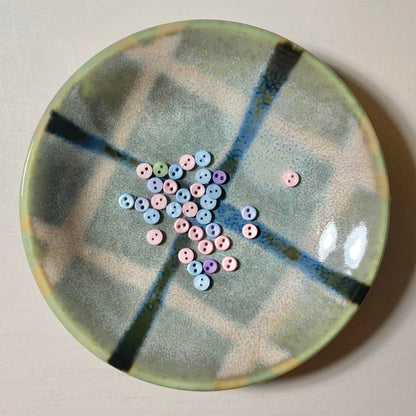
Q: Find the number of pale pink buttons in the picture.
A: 15